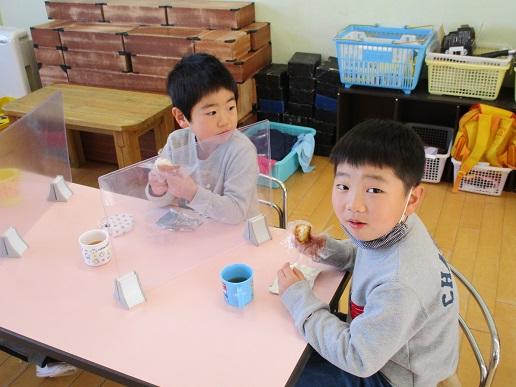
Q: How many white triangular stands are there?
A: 4